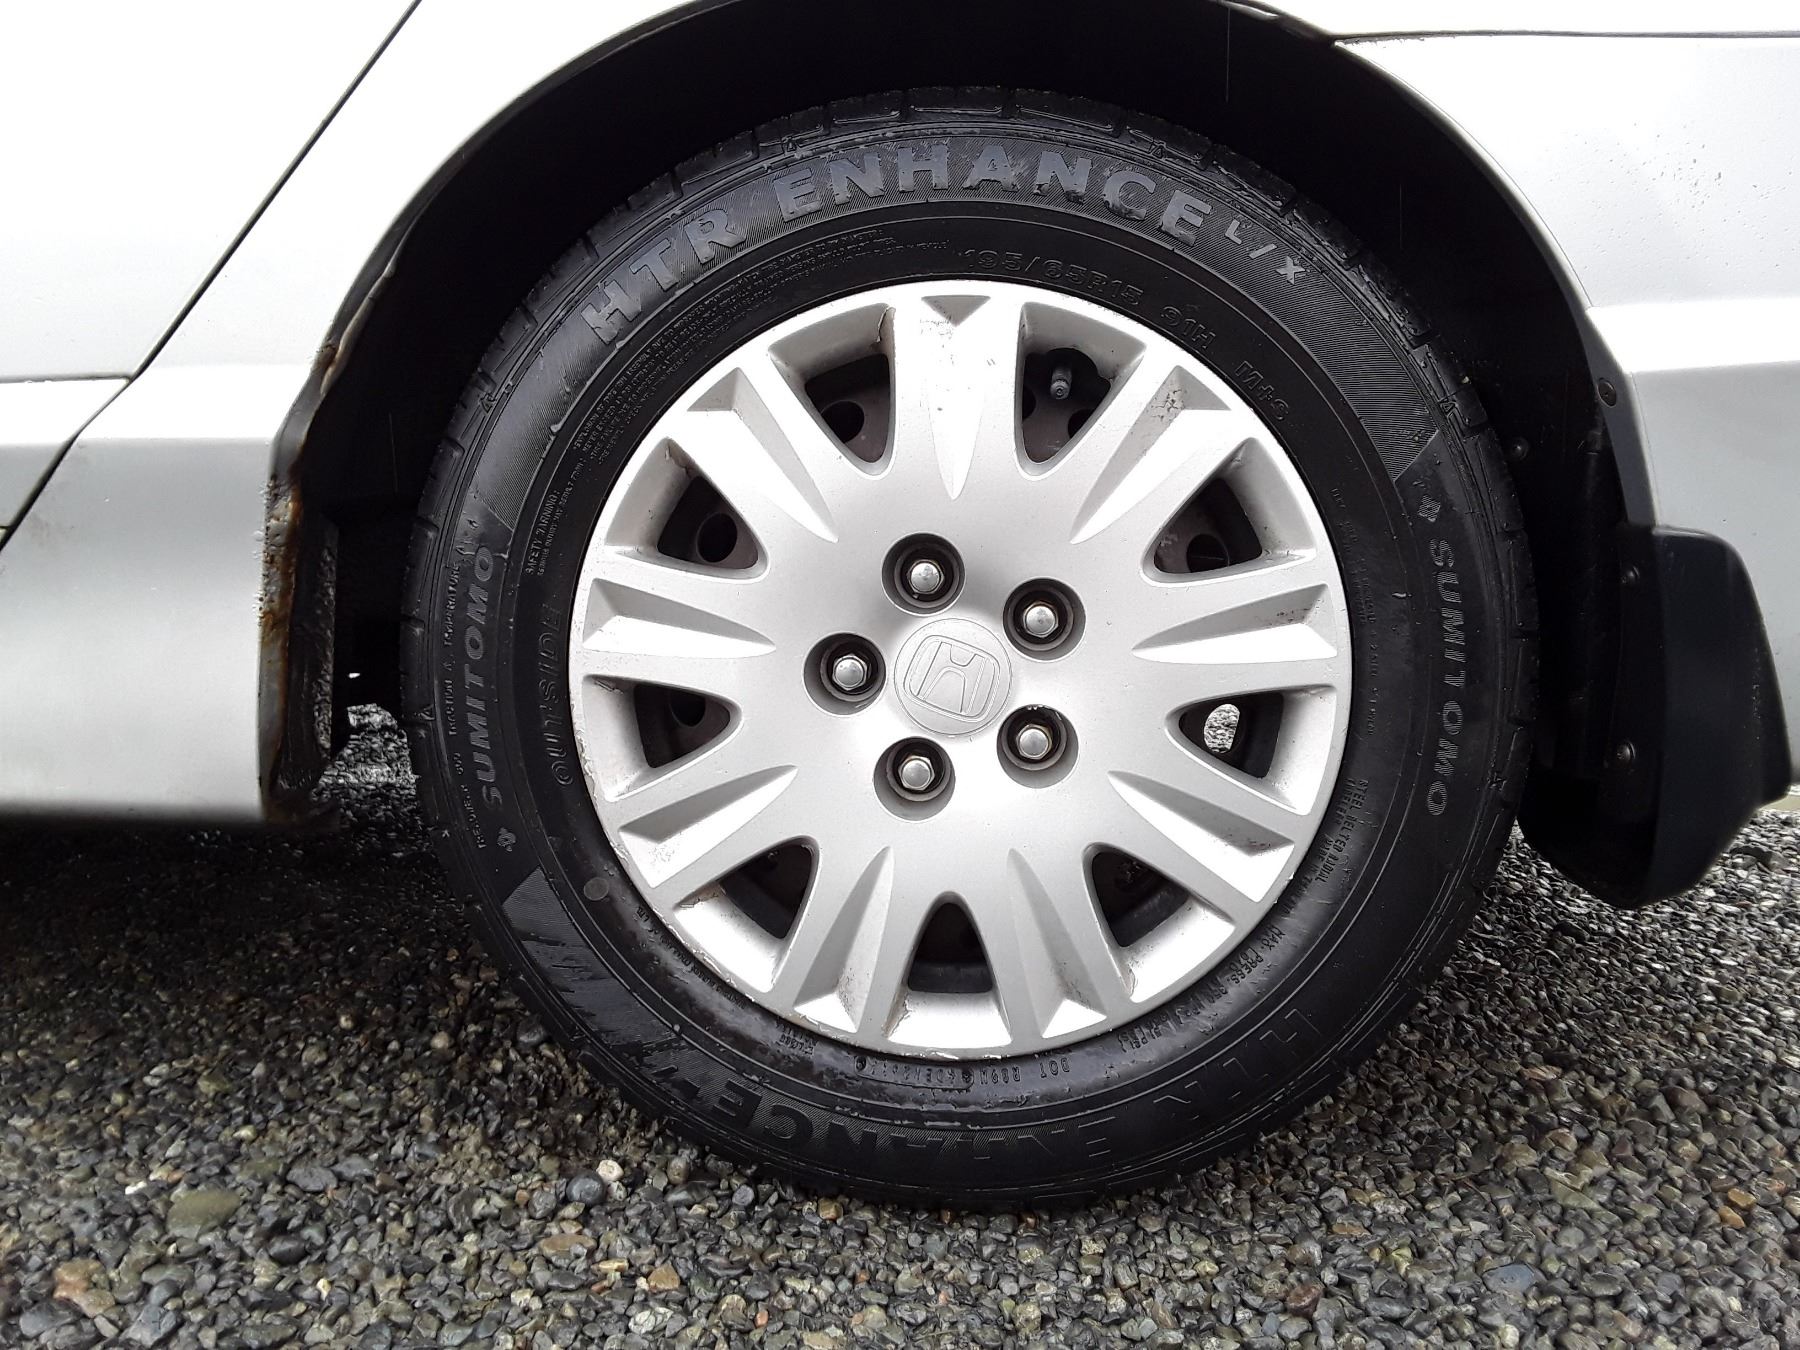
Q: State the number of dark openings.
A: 9